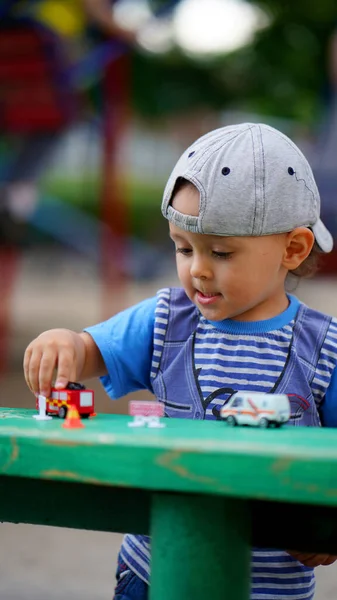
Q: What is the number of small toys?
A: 5